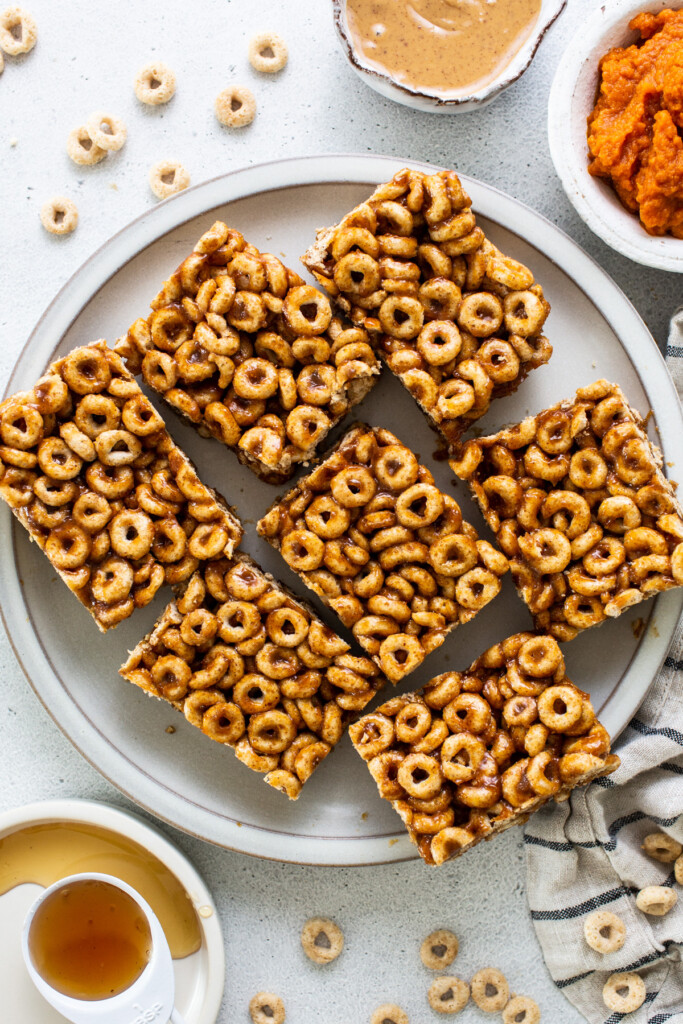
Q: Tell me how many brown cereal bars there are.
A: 7